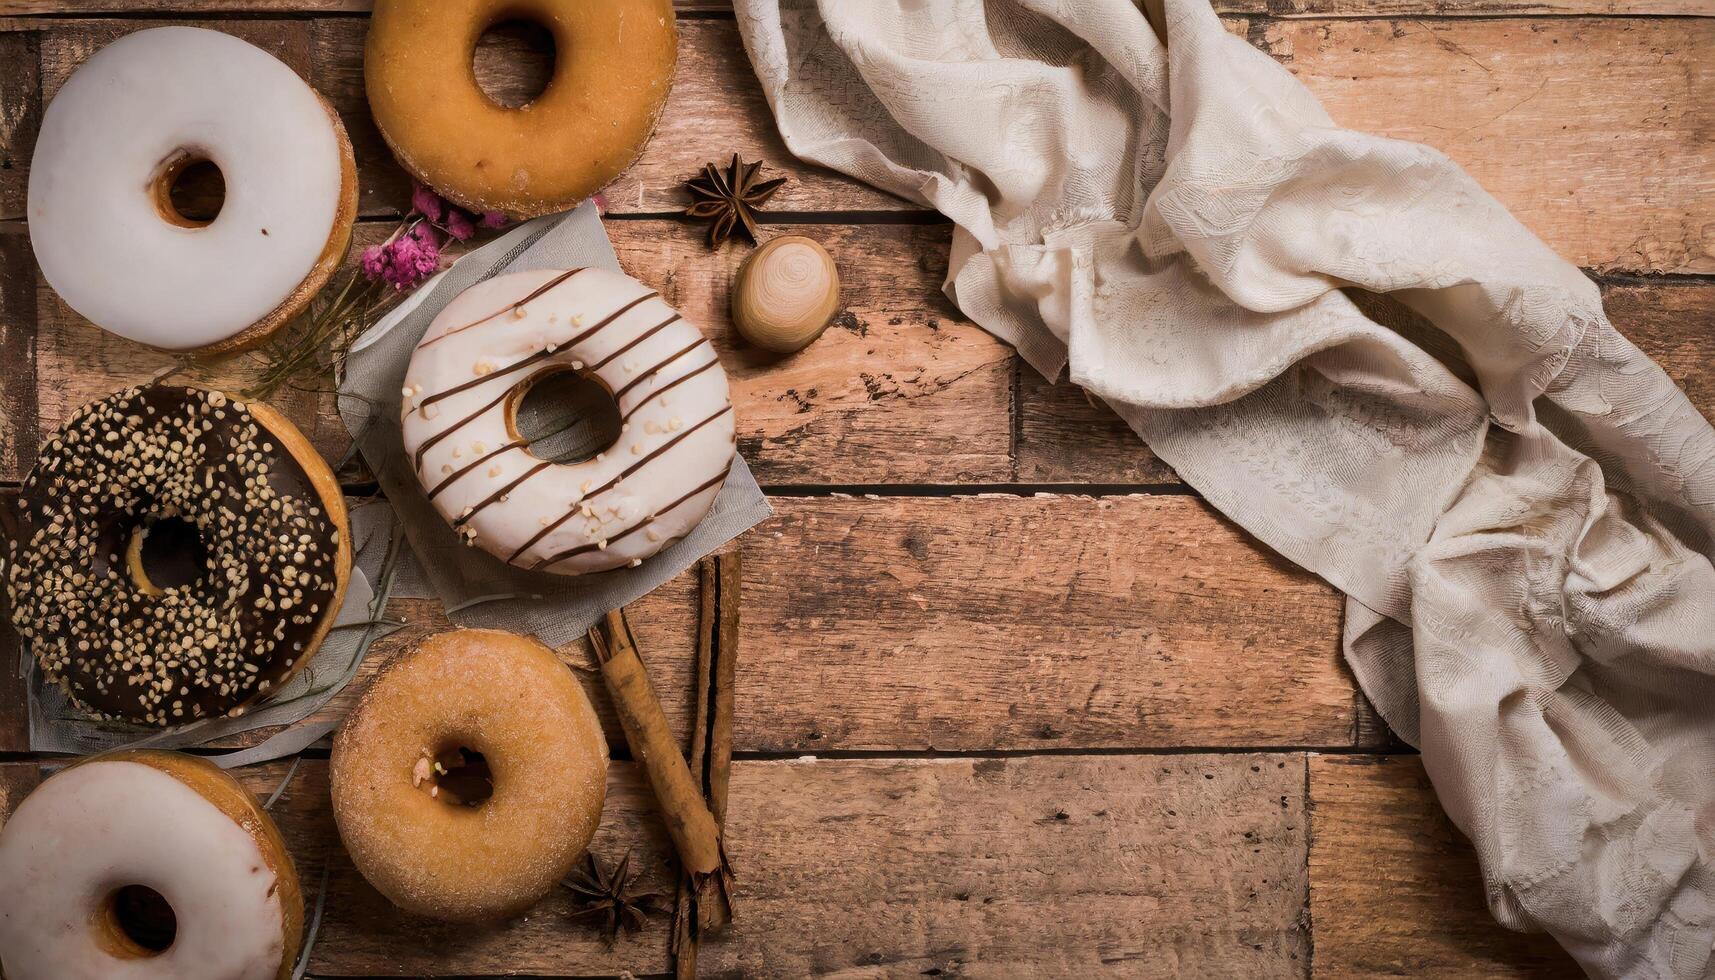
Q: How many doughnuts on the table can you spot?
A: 6